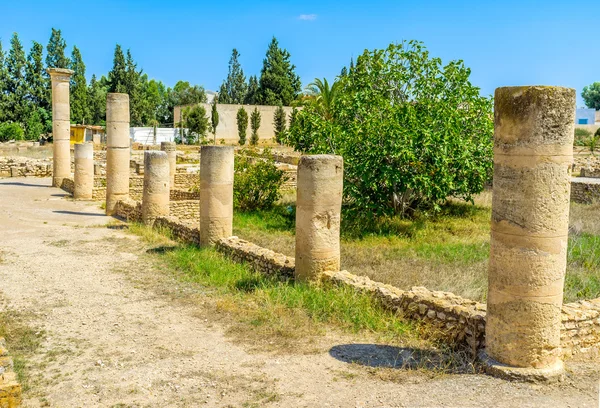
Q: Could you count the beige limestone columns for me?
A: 8